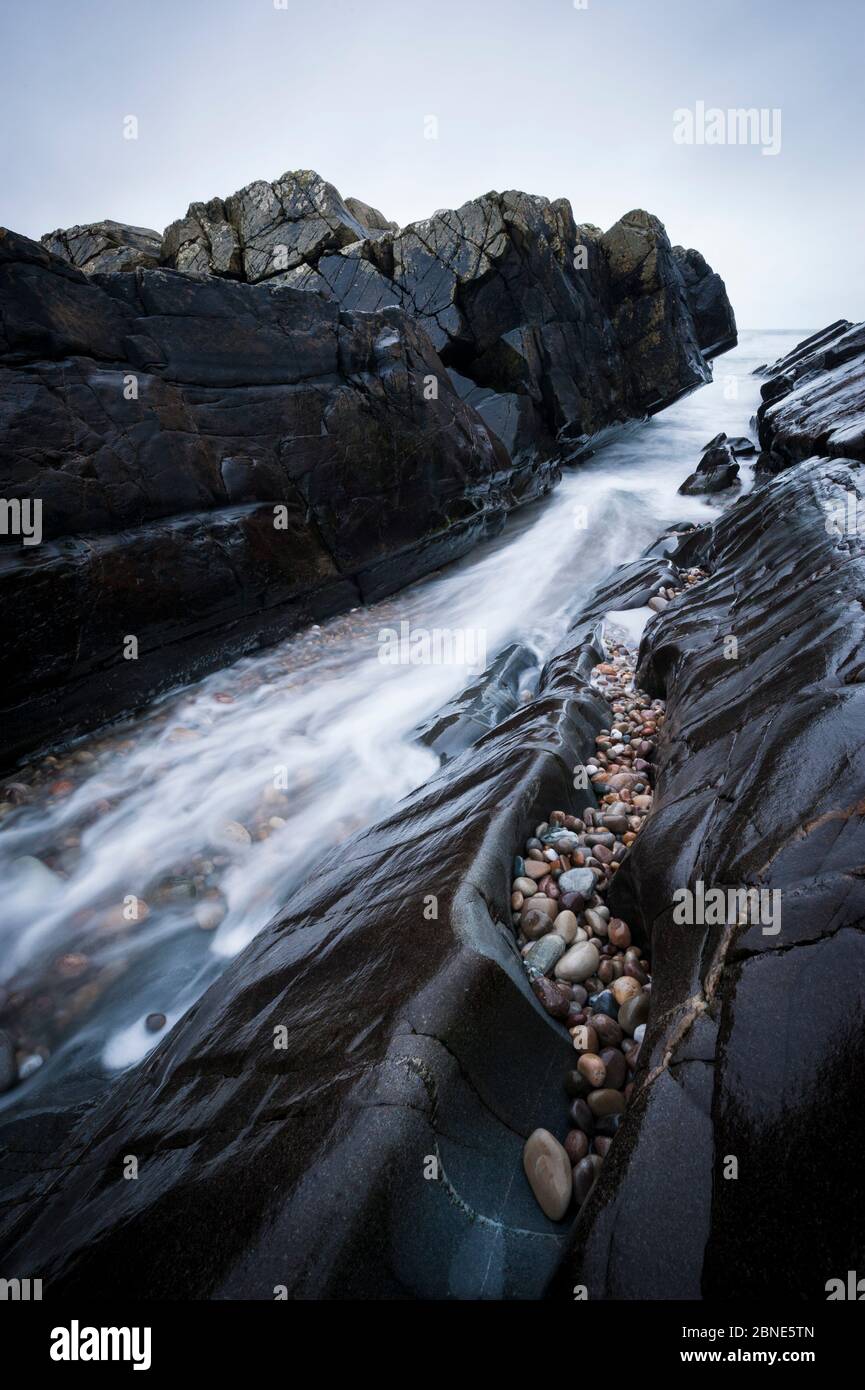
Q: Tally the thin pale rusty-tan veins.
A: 1